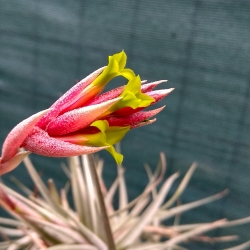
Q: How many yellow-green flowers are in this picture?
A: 3